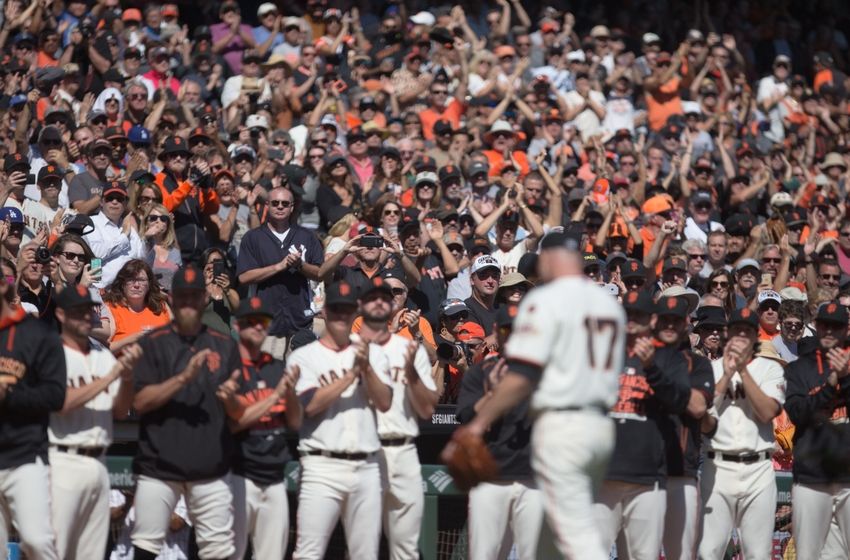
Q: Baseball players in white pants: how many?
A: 12